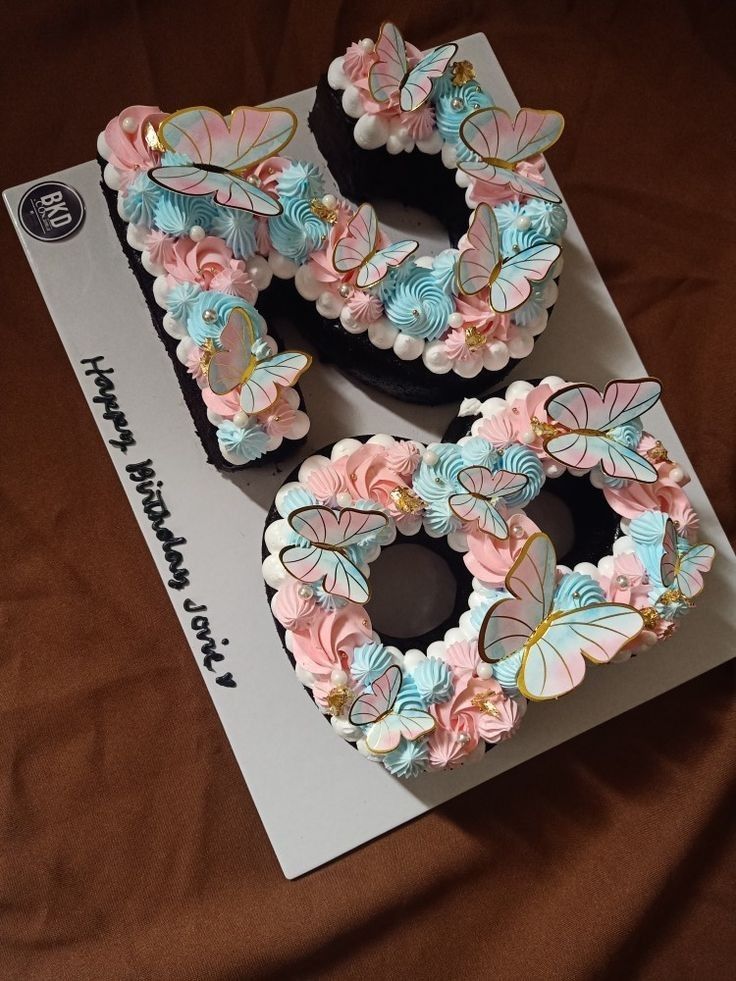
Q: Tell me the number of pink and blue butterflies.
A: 12